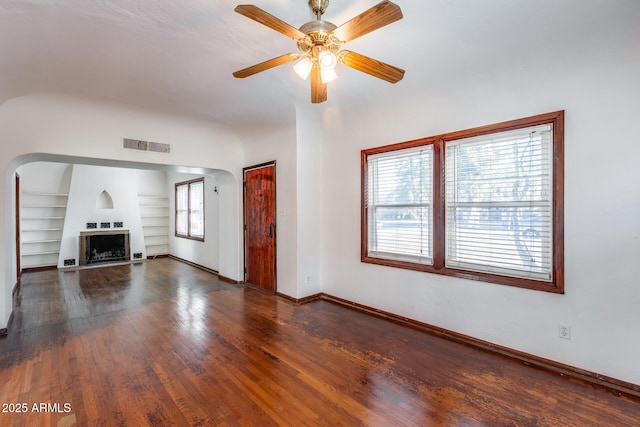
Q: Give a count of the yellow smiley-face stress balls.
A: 0